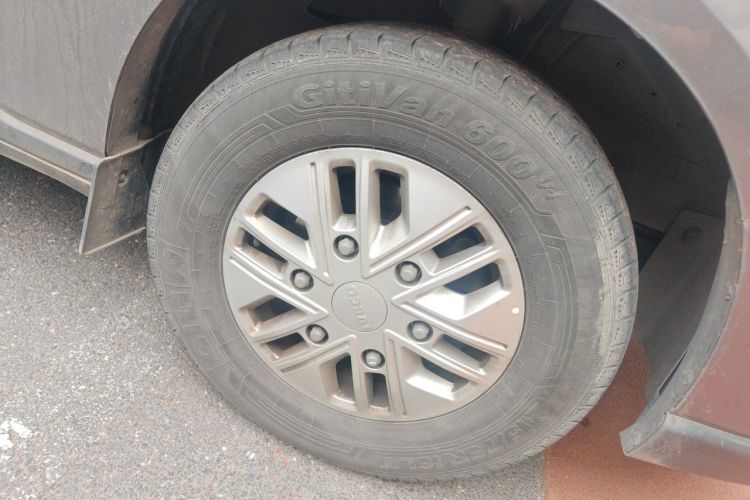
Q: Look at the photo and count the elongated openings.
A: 12